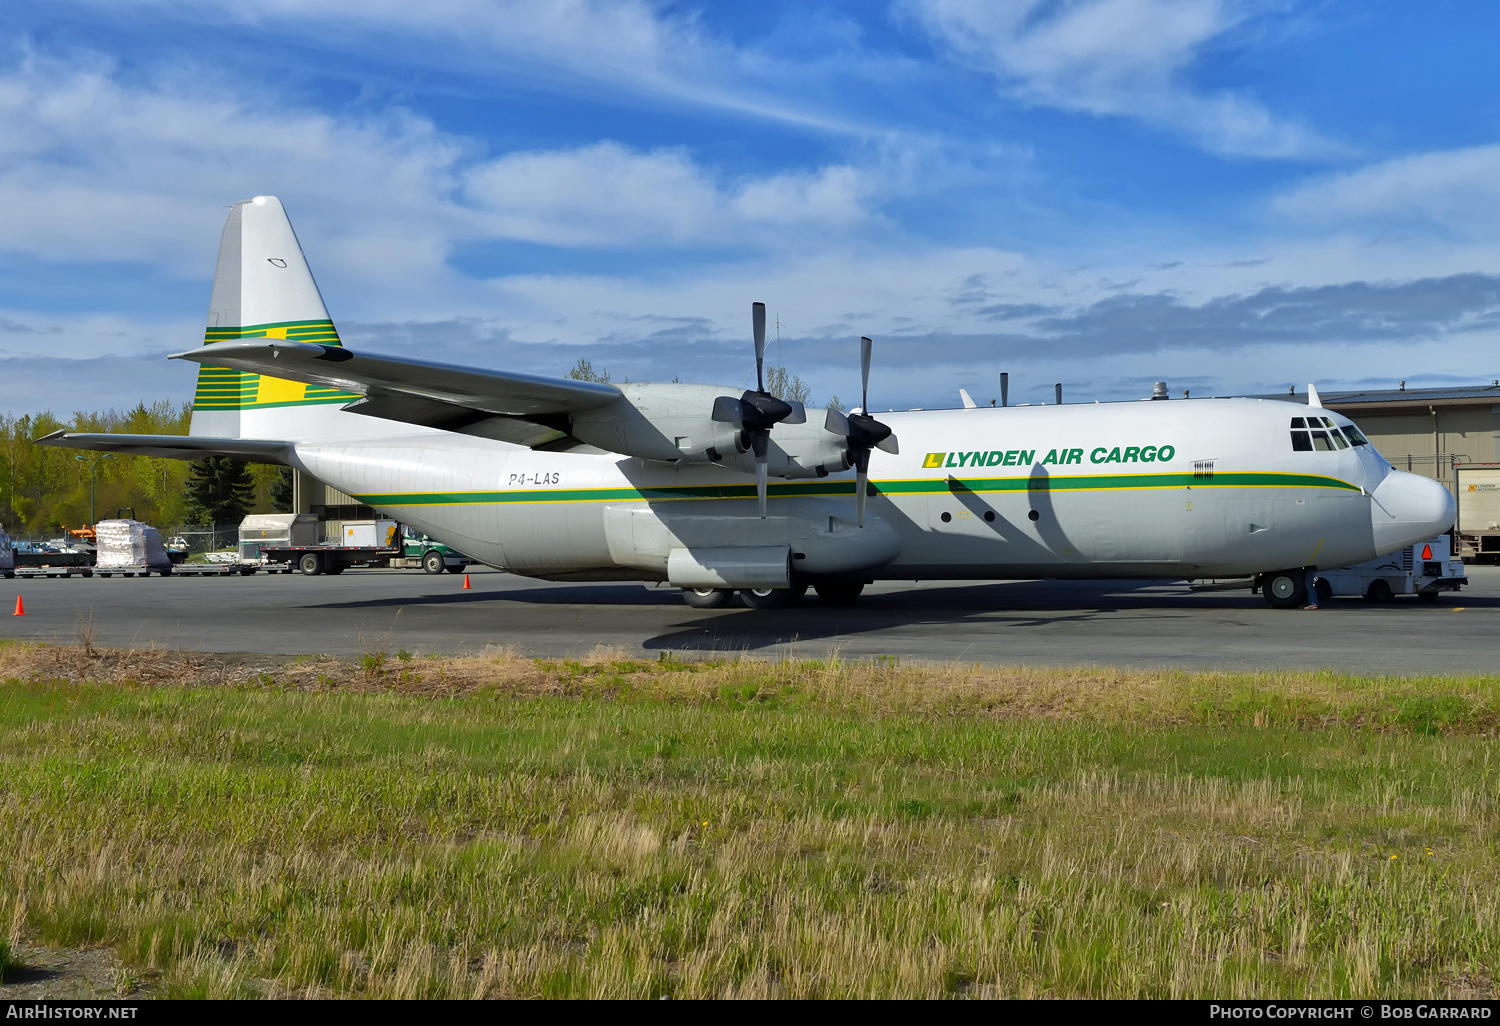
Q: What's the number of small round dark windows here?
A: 3